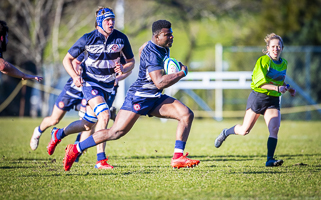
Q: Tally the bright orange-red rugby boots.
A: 4